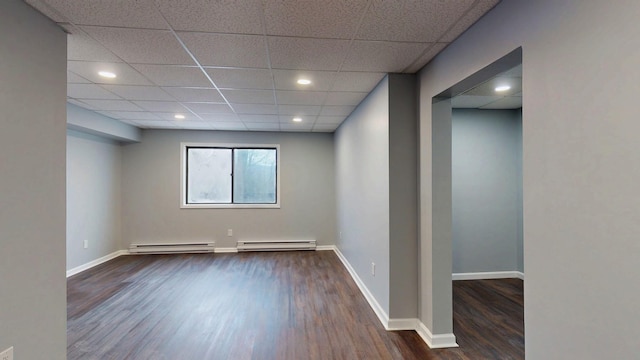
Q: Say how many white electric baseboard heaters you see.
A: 2